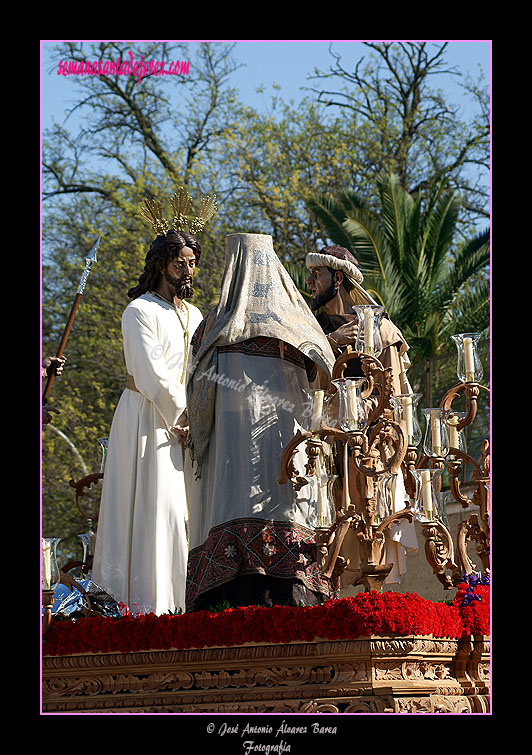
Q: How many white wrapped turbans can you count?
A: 1